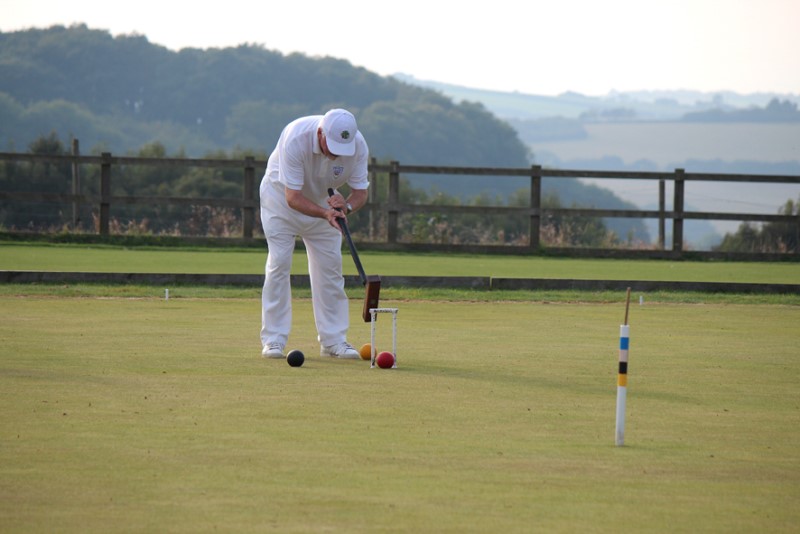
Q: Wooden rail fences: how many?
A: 1